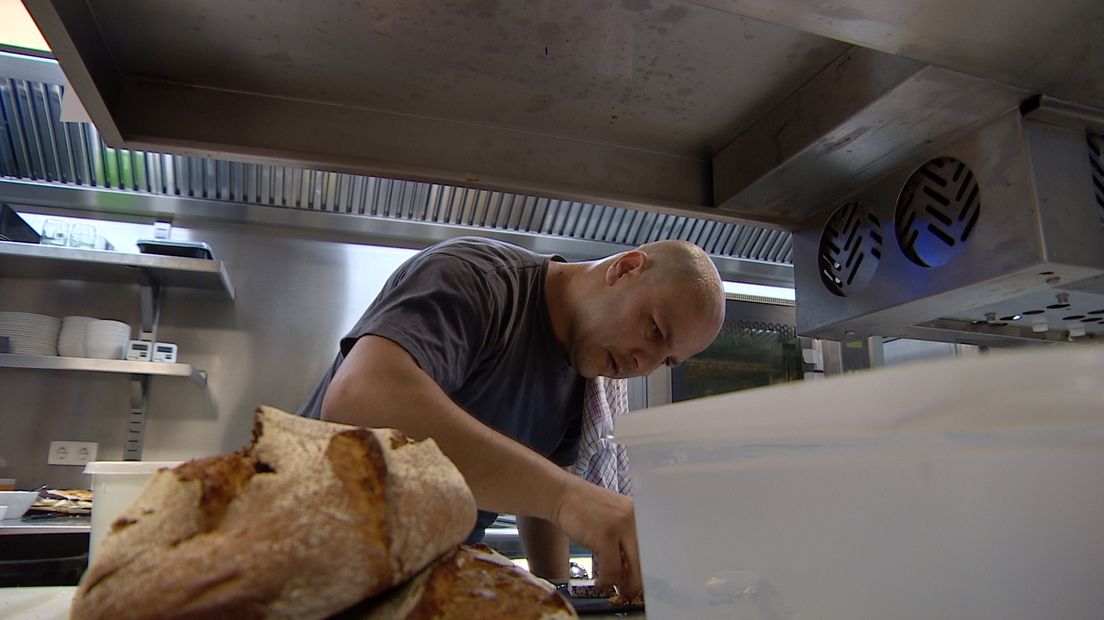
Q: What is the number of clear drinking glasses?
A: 2